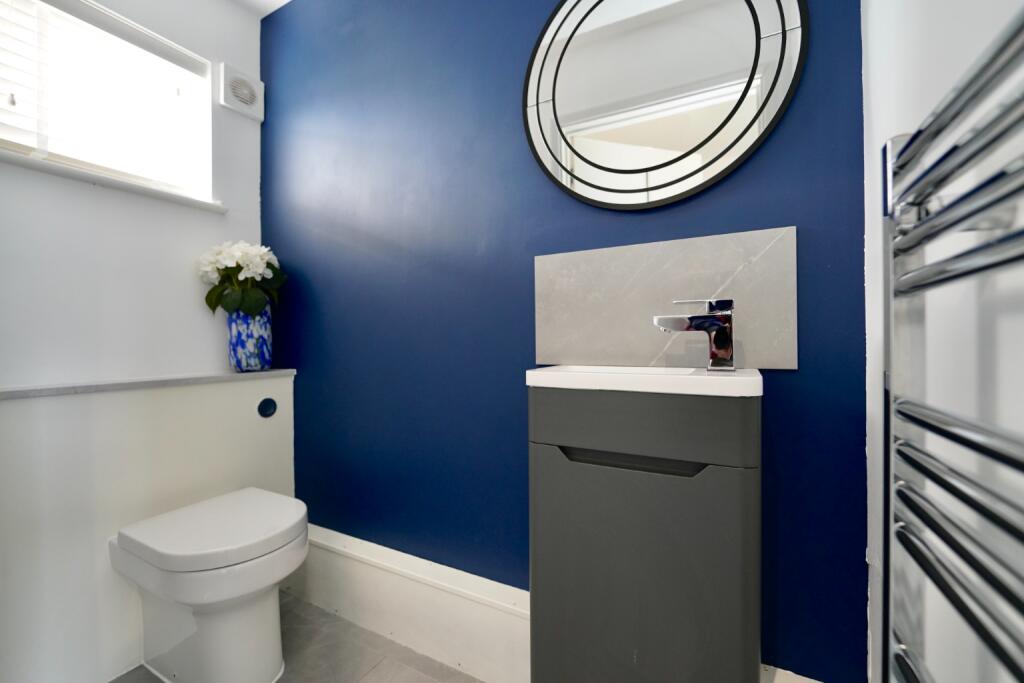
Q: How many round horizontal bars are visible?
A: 9